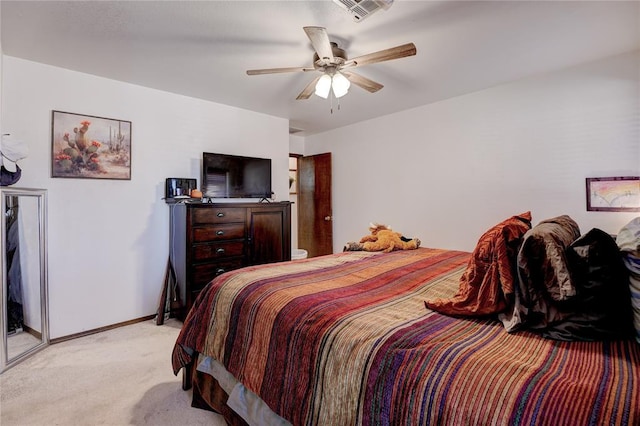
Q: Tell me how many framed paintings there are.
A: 2